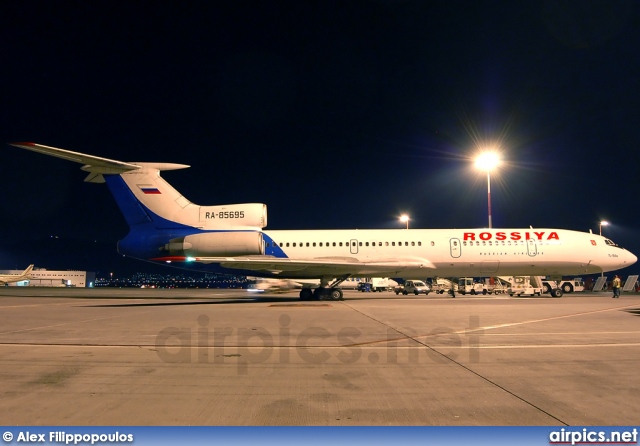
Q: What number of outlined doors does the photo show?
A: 3